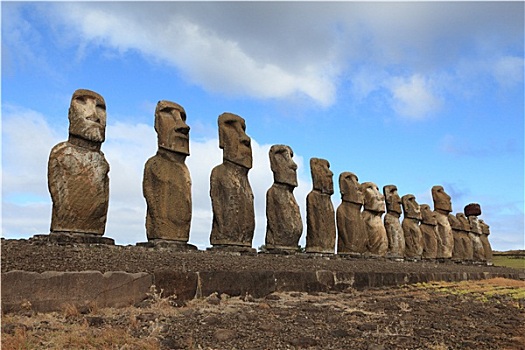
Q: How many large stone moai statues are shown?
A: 15